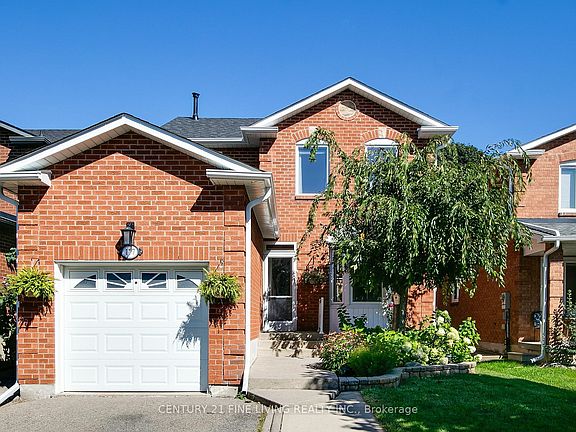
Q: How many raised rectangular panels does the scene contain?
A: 12